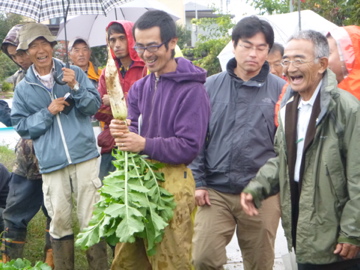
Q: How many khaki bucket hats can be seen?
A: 1